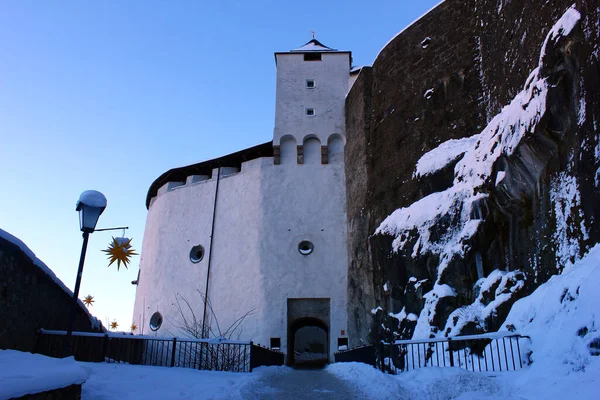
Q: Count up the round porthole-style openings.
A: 3